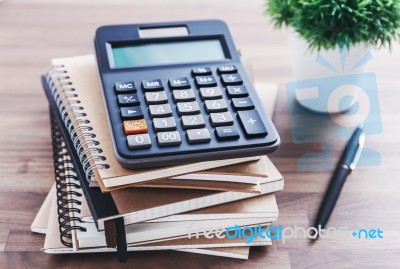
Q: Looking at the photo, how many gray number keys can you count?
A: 11